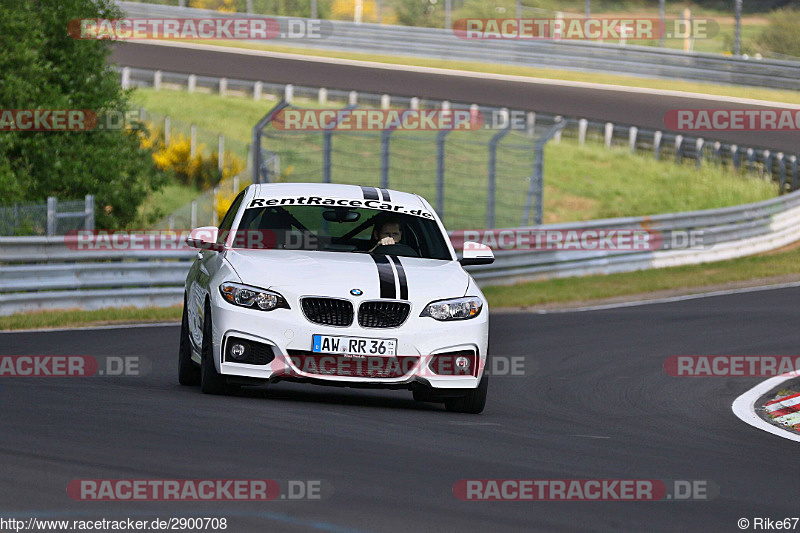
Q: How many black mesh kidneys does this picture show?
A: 2